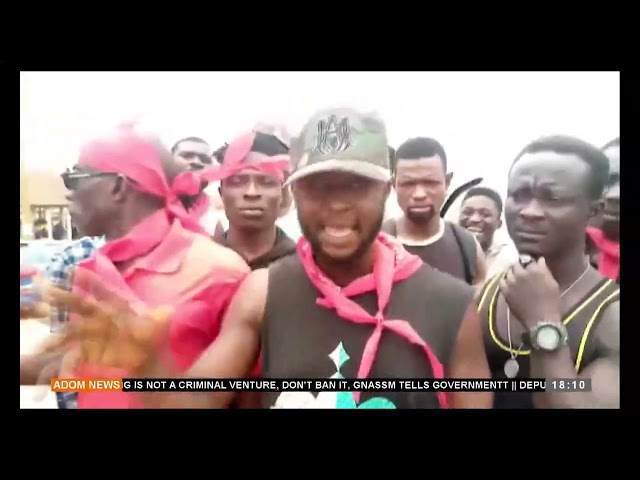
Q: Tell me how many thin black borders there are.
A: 2